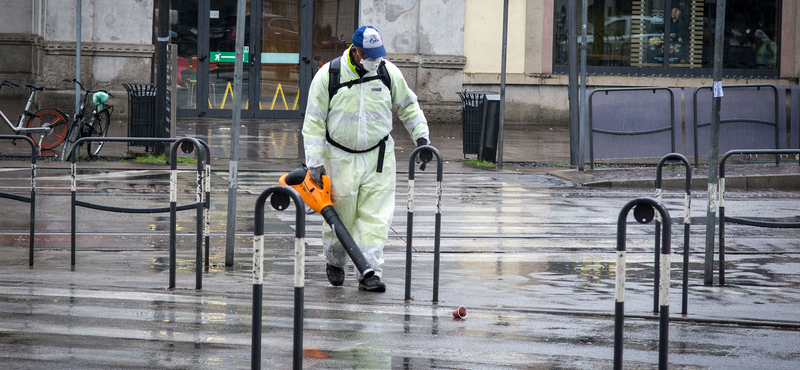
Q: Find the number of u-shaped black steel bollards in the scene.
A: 5